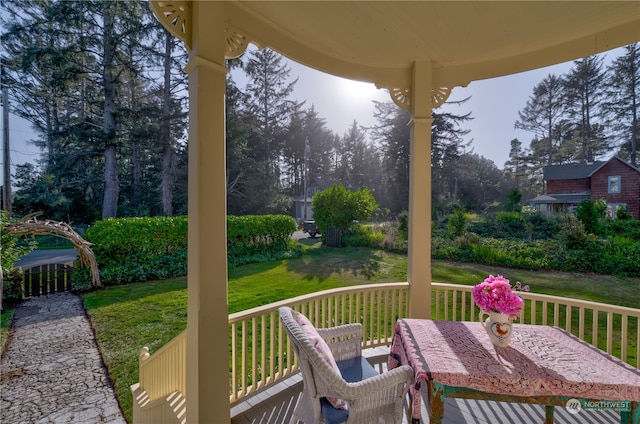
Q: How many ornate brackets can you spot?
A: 4